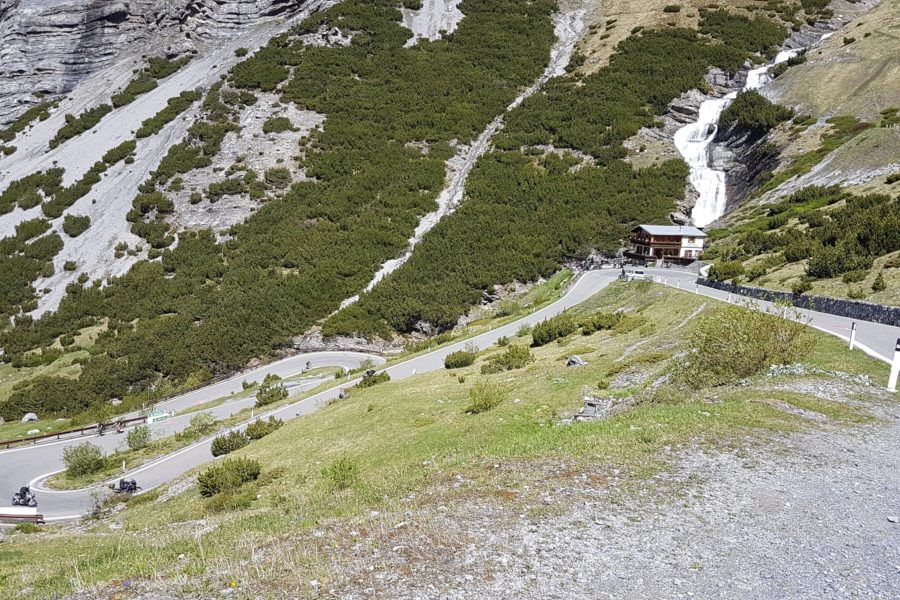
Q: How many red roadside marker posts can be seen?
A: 0